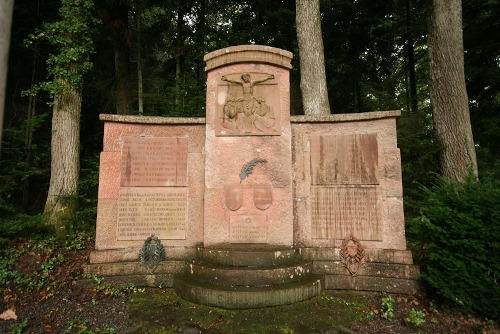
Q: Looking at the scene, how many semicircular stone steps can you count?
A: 3